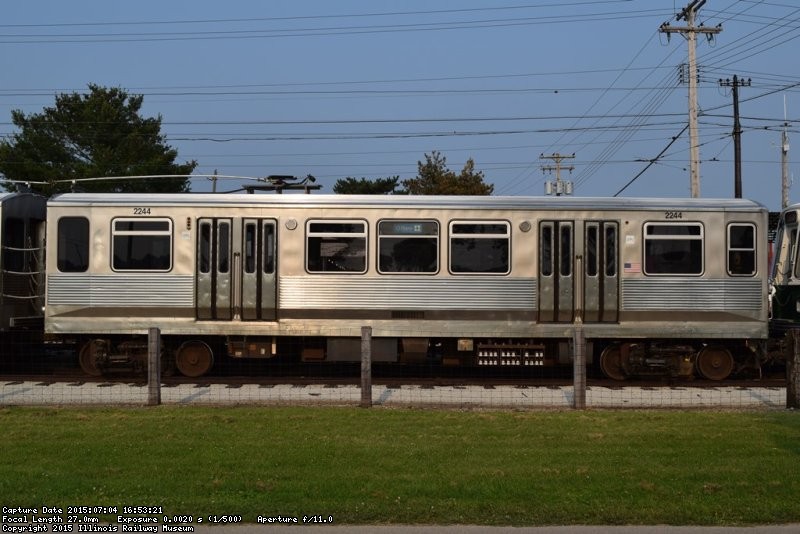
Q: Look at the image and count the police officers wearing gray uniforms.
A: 0